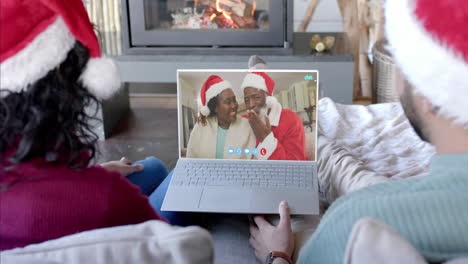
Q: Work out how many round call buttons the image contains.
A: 5